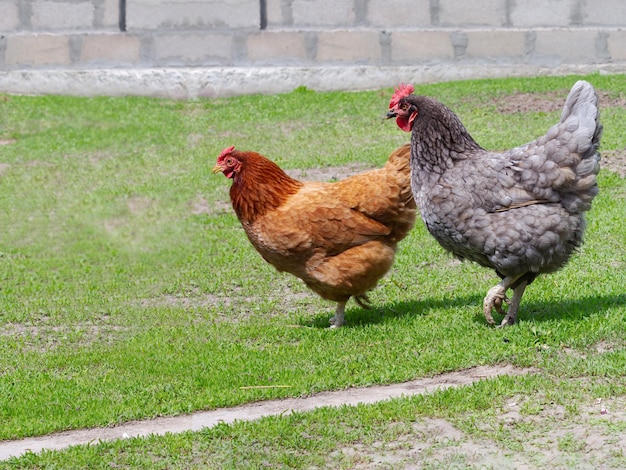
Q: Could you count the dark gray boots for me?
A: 0